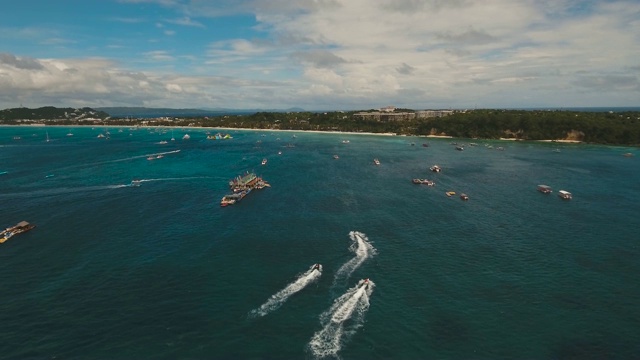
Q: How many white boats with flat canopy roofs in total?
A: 2